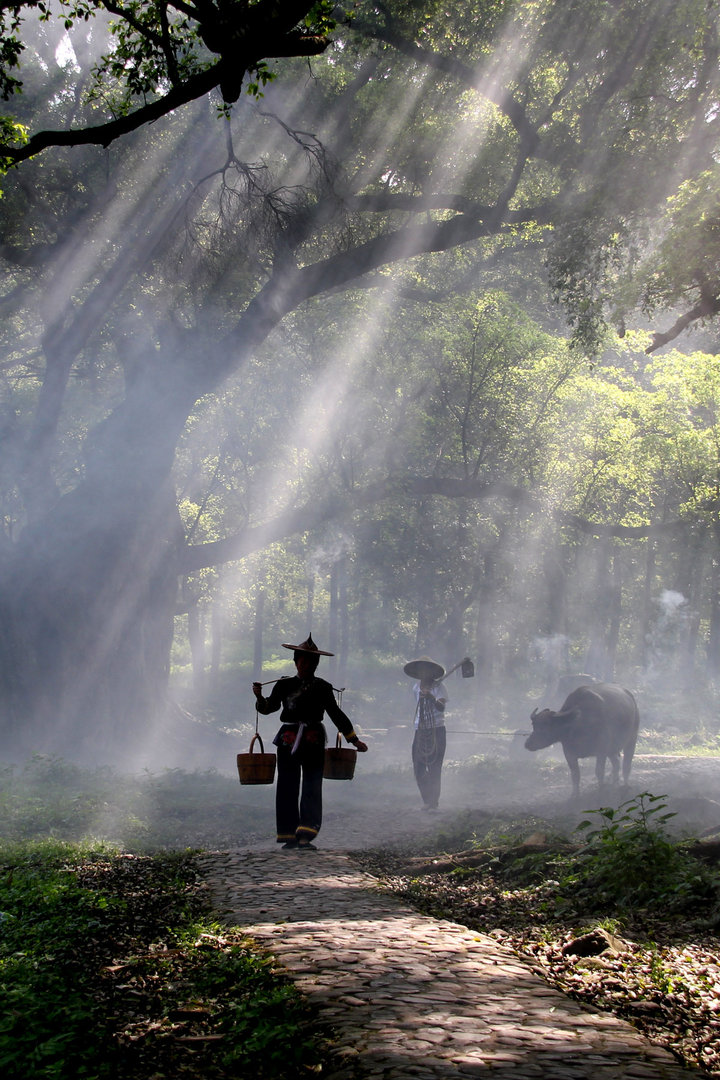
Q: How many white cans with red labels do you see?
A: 0